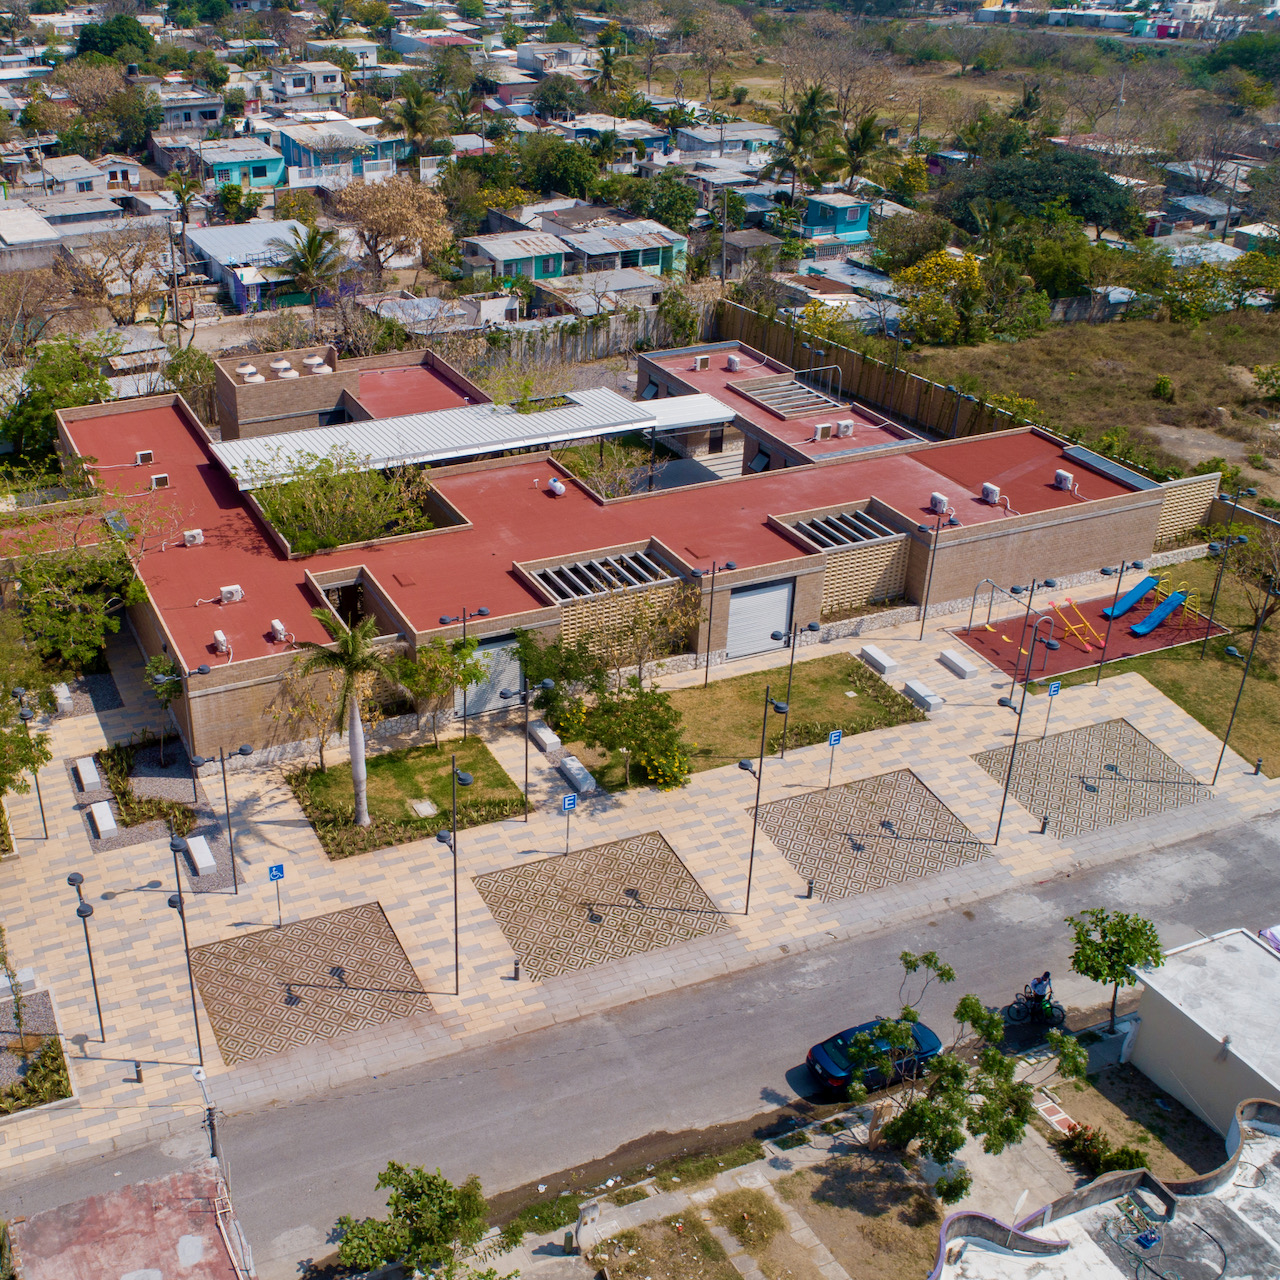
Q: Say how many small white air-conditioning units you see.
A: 13